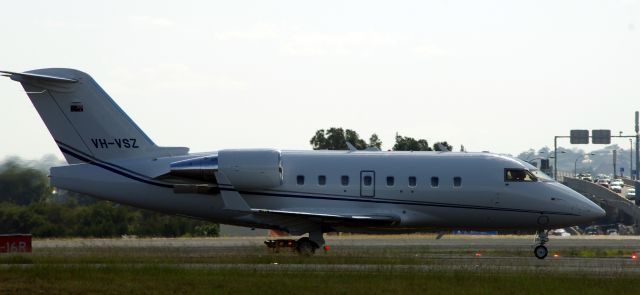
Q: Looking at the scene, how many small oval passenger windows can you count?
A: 8